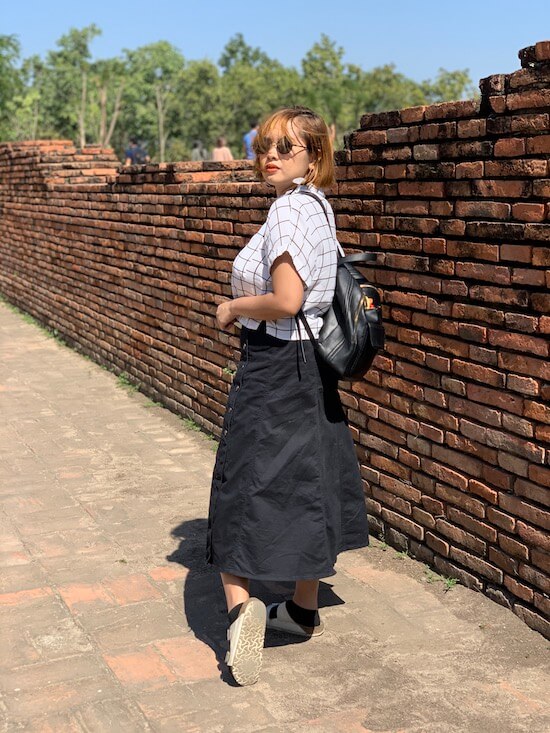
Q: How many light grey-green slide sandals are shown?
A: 2